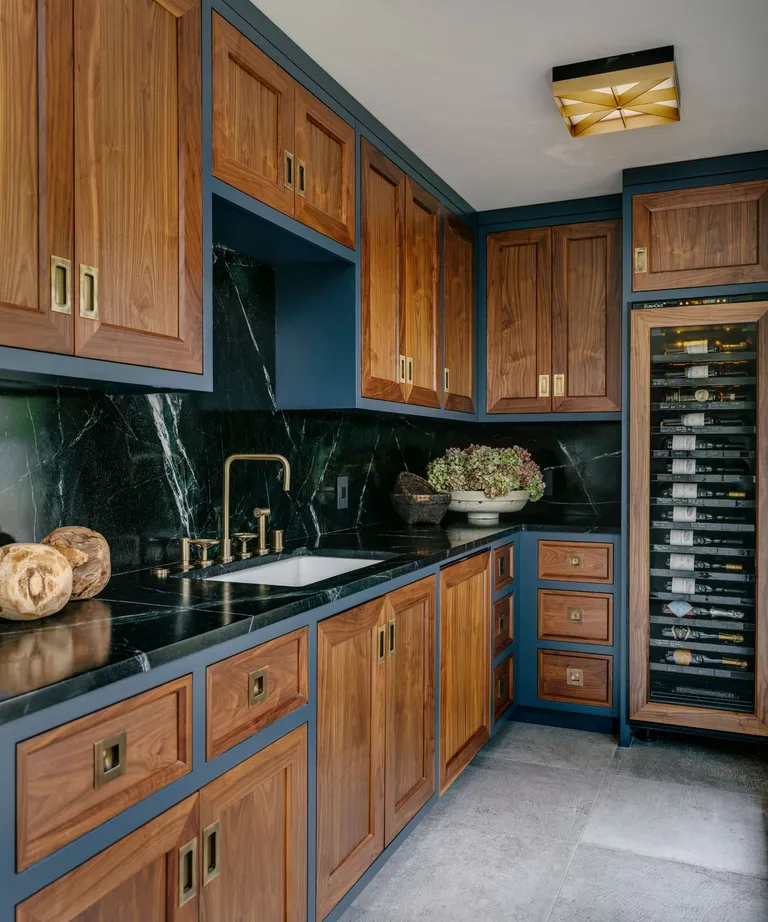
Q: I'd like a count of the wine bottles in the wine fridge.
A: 14